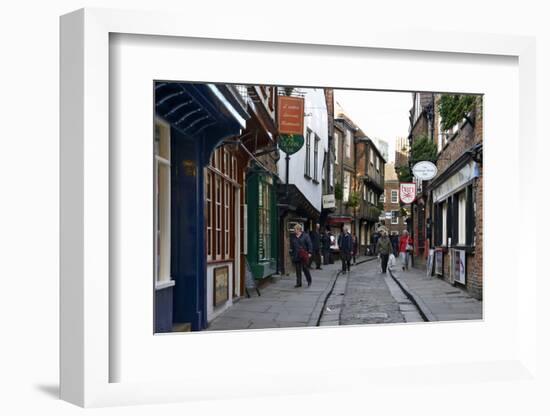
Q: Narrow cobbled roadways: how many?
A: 1